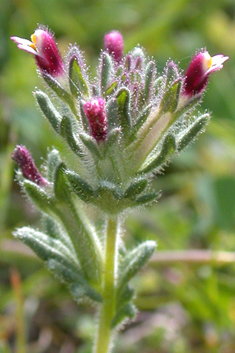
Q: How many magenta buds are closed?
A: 3